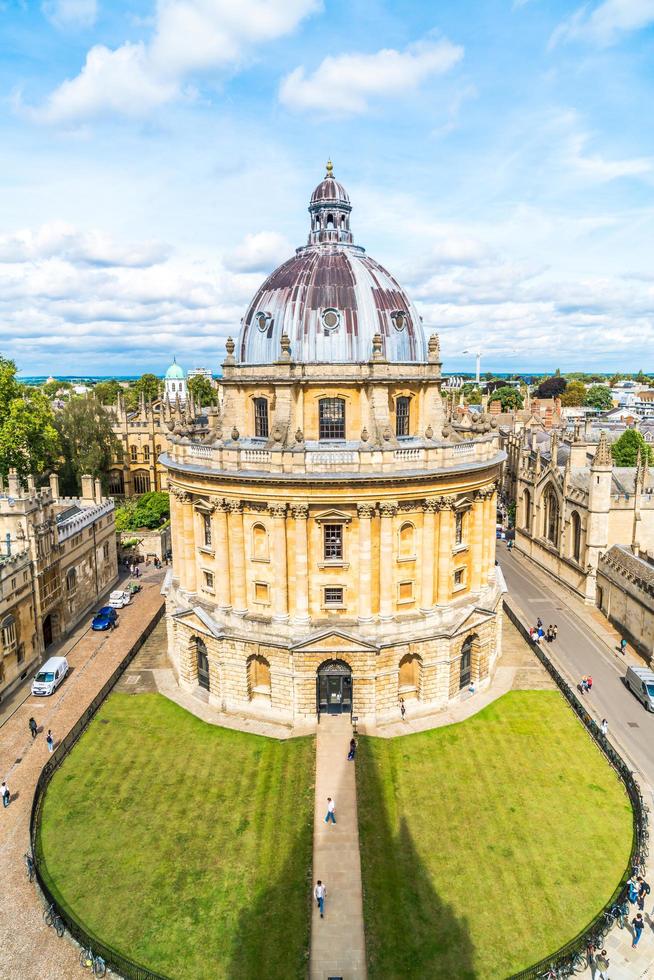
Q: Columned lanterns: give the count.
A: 1